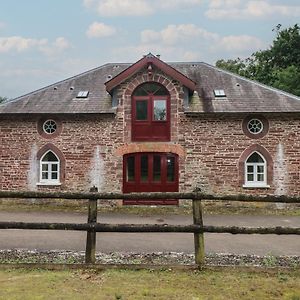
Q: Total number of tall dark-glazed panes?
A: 4